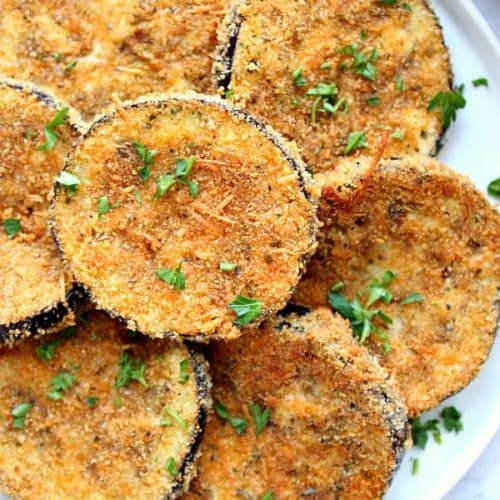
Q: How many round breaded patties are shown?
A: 7